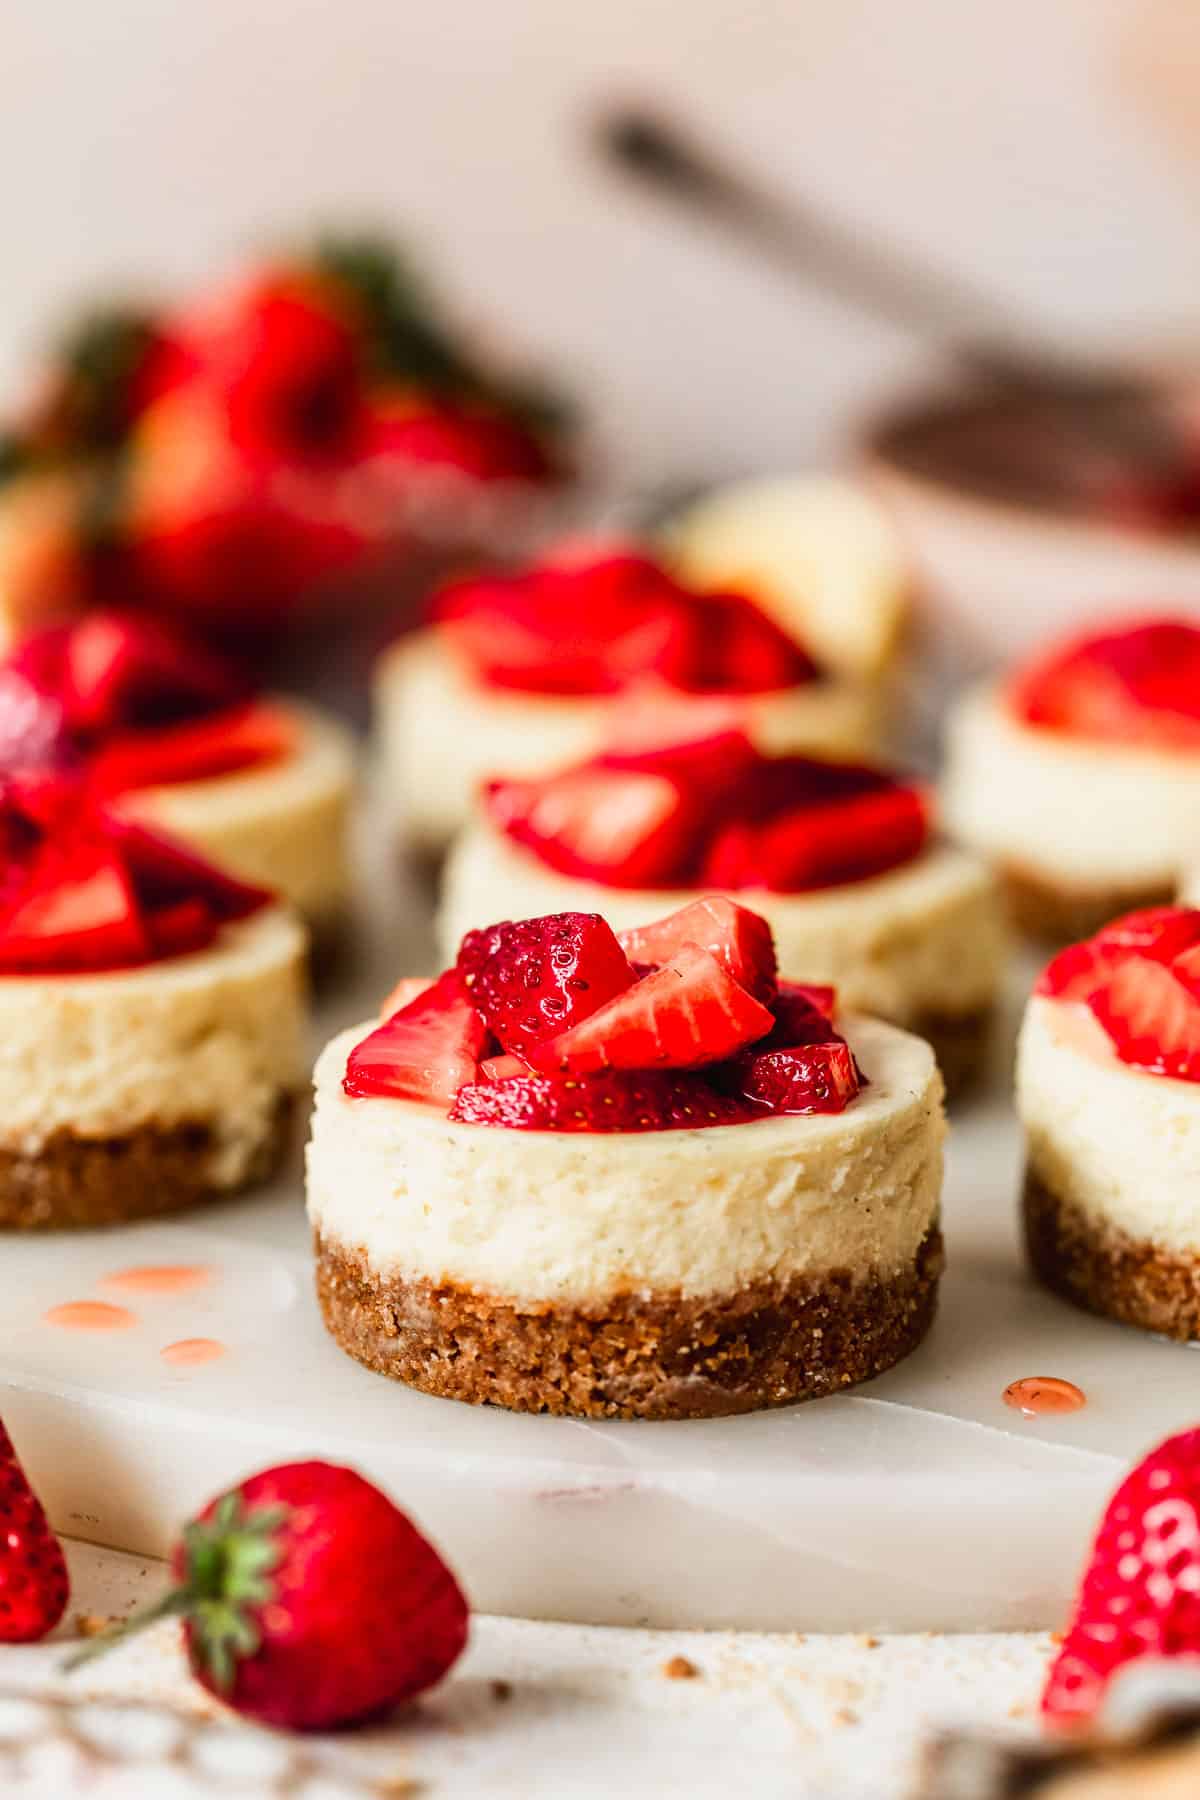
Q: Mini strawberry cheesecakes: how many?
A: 7